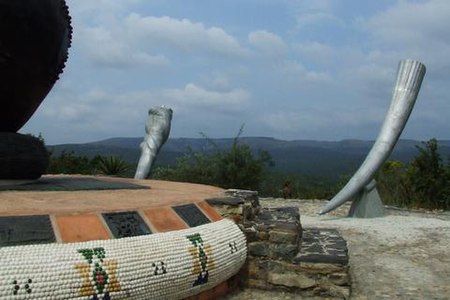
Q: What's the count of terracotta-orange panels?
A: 3